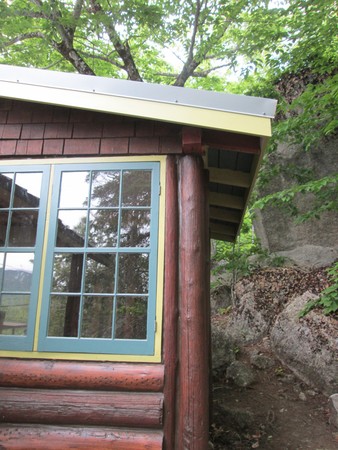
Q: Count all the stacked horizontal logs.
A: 3